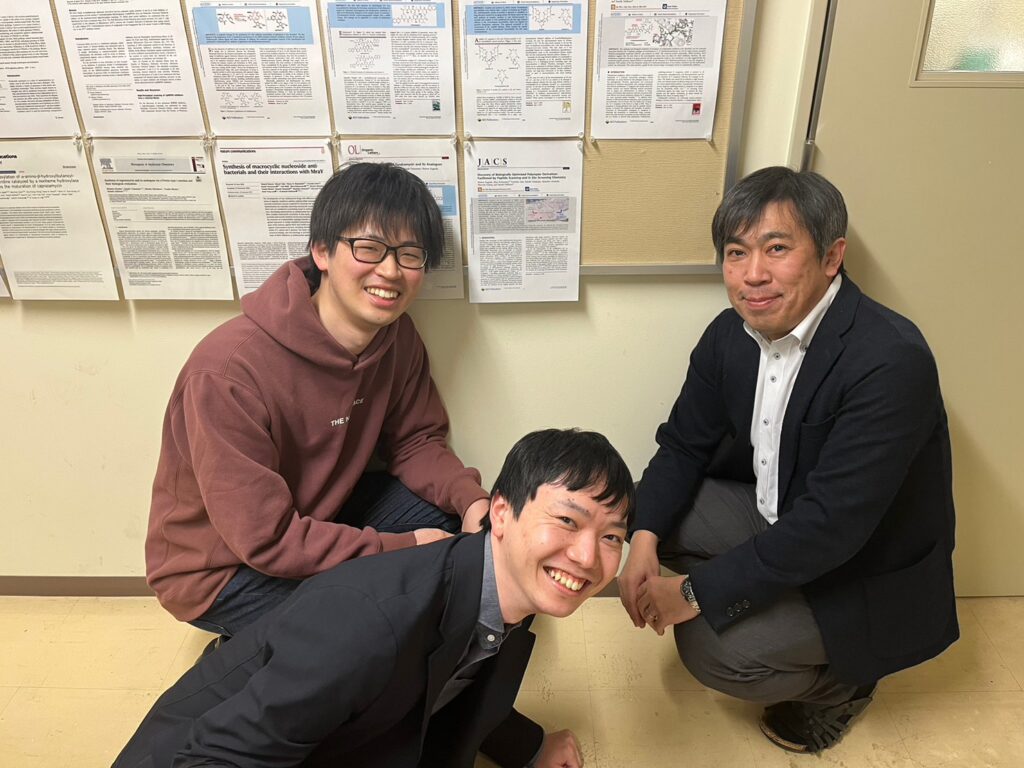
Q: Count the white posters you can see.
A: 11